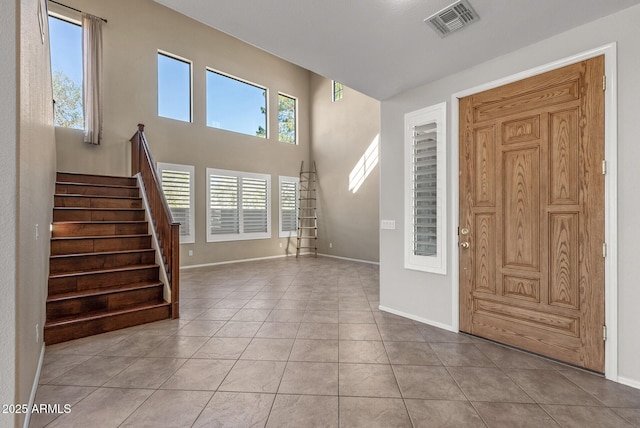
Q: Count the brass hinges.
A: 4